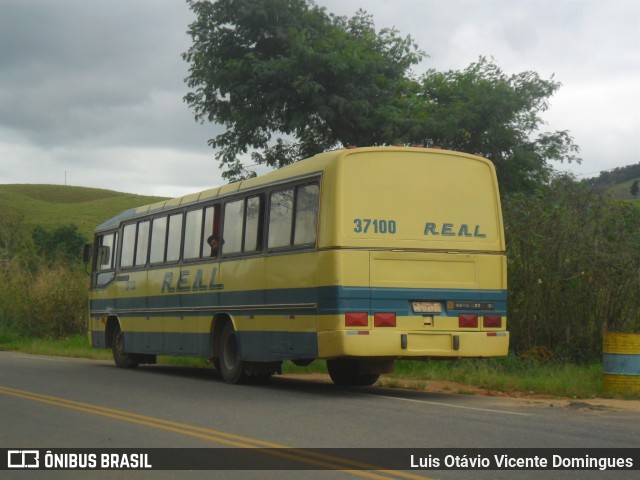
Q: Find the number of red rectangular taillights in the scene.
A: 4